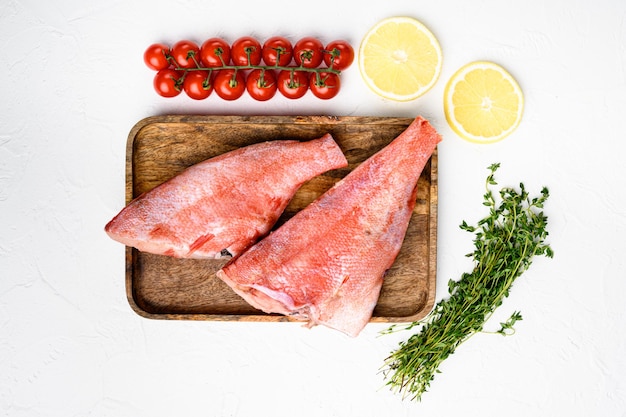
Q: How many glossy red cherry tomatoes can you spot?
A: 13